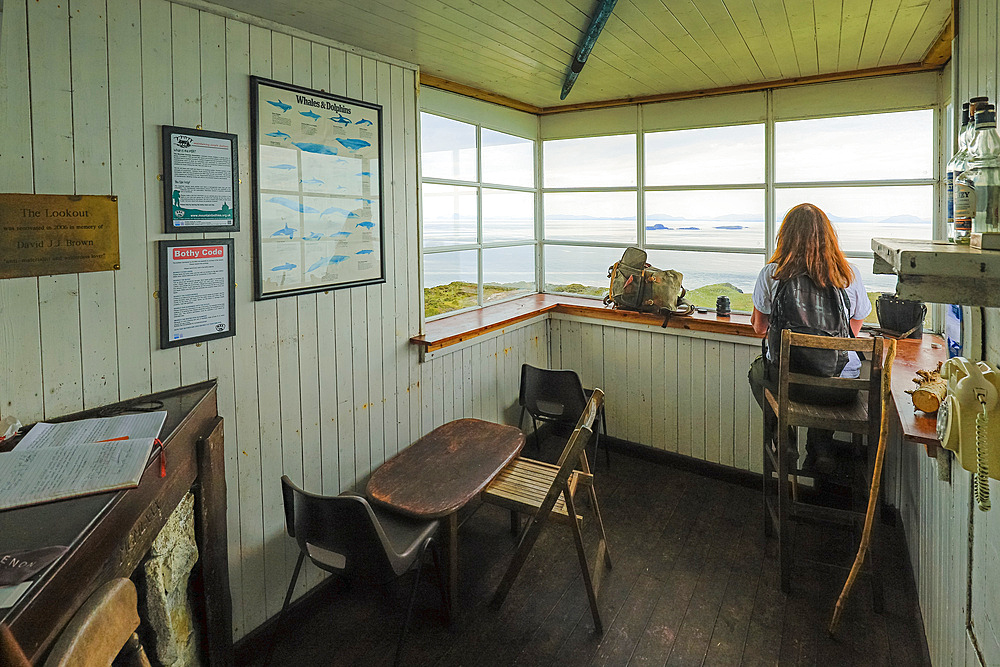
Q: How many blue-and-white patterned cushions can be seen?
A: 0